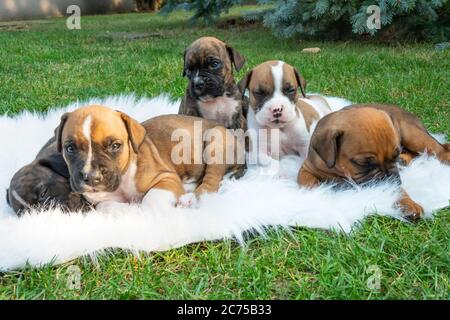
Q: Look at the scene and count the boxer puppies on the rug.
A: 5